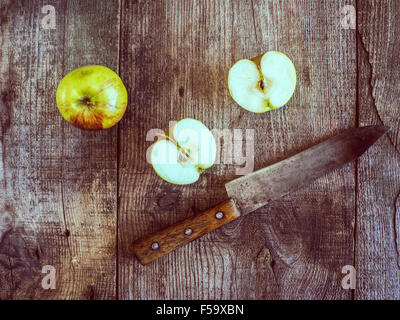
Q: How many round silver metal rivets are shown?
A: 3